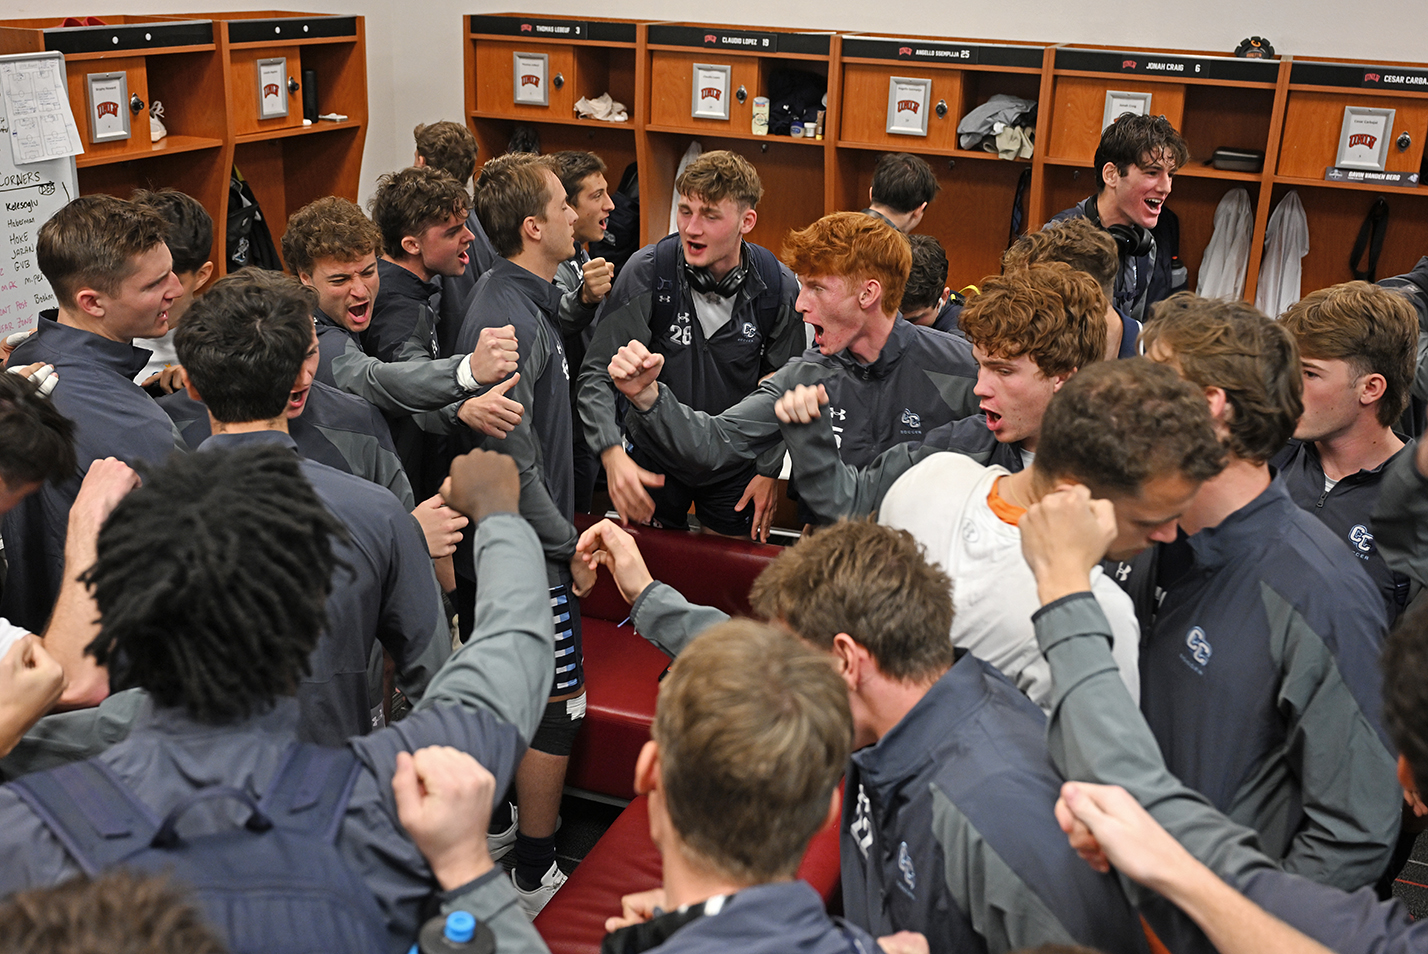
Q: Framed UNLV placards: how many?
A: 7